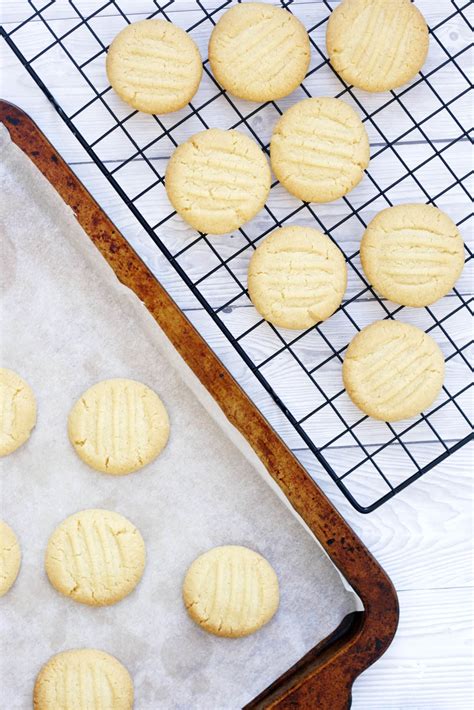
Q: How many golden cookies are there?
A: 14